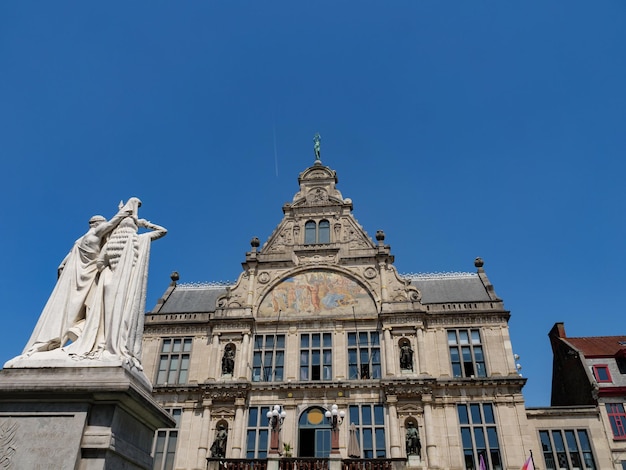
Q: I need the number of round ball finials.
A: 4